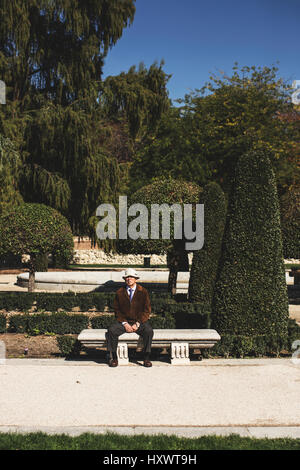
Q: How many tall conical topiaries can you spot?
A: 2